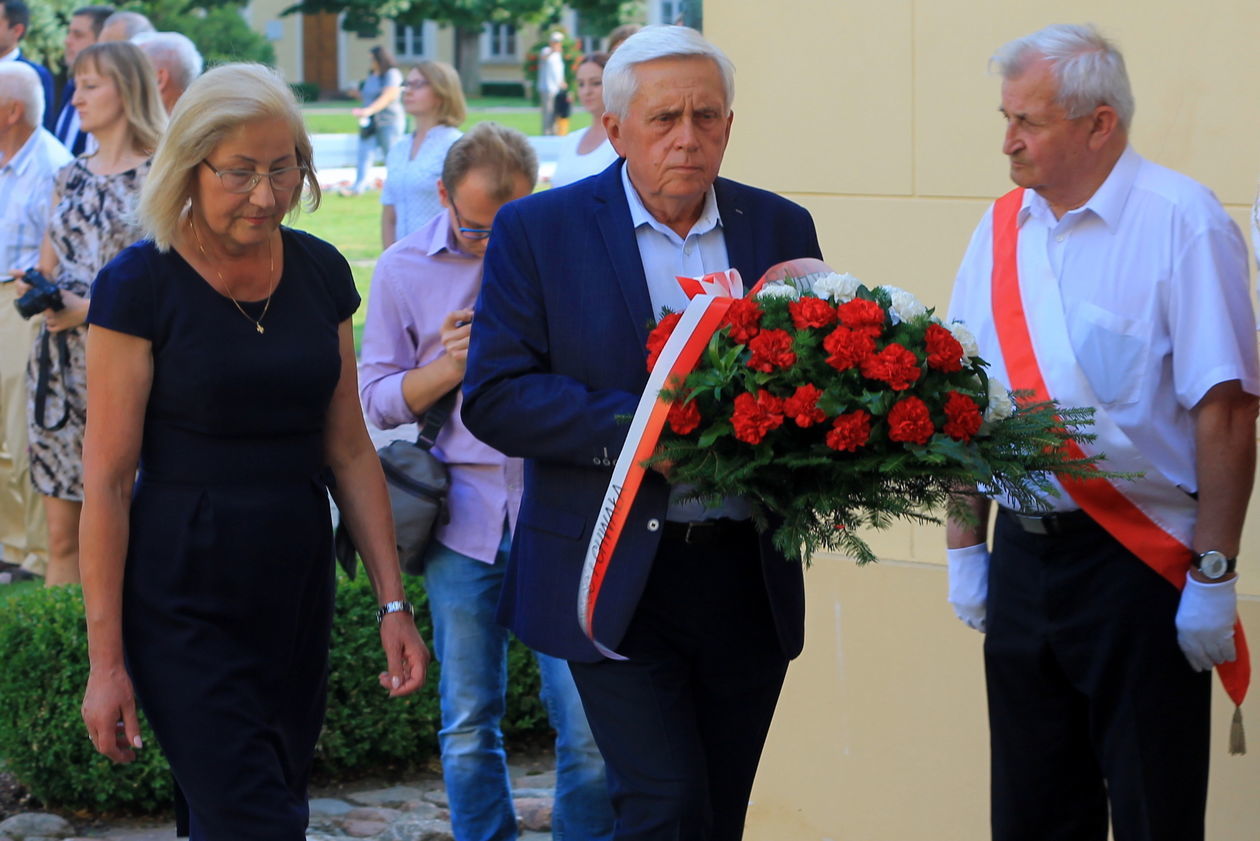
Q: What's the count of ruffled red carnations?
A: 14